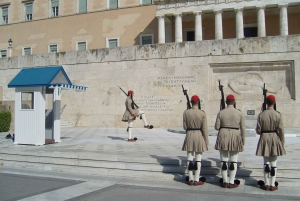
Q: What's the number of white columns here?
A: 7